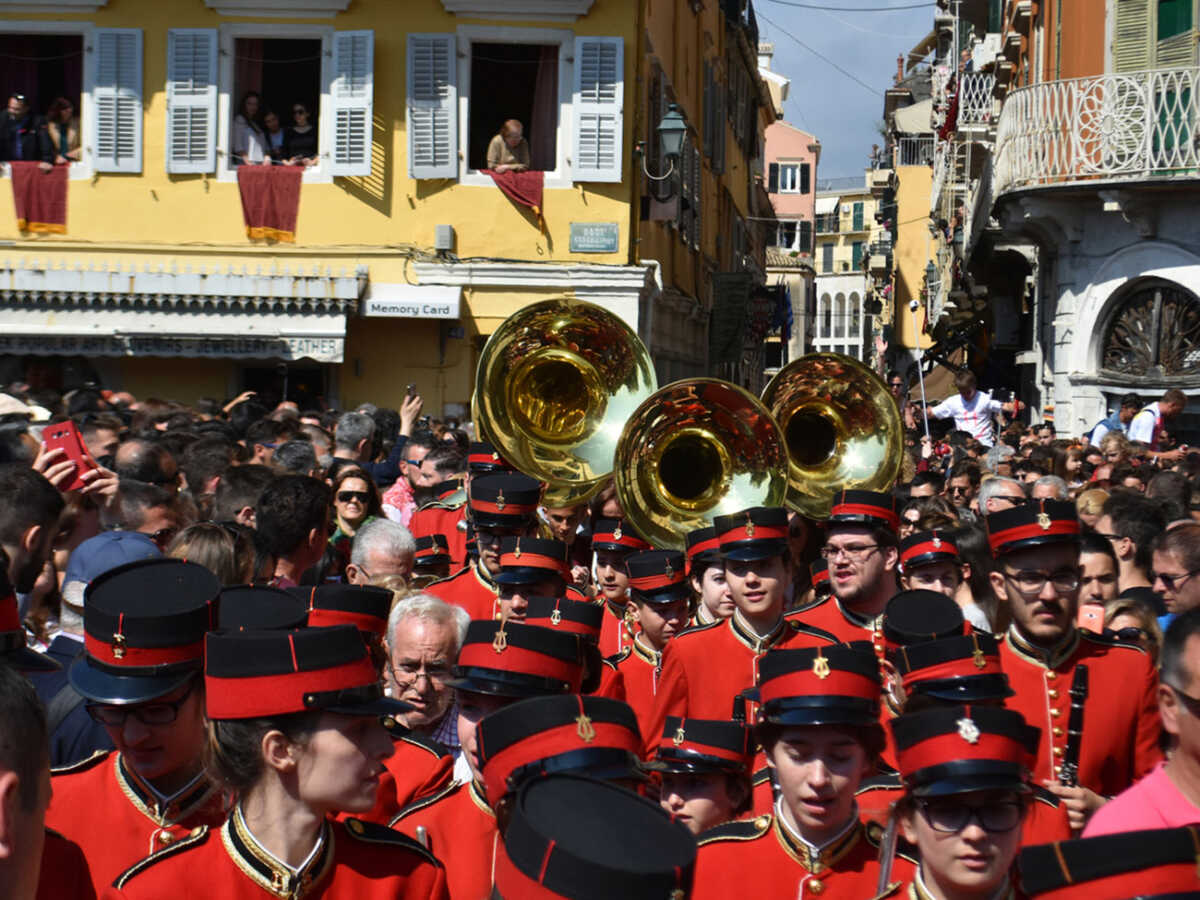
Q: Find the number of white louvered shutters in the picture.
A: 5